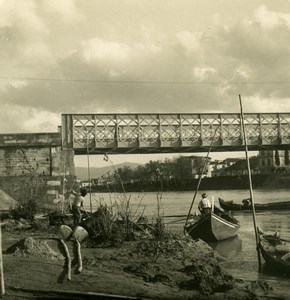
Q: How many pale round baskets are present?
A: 2